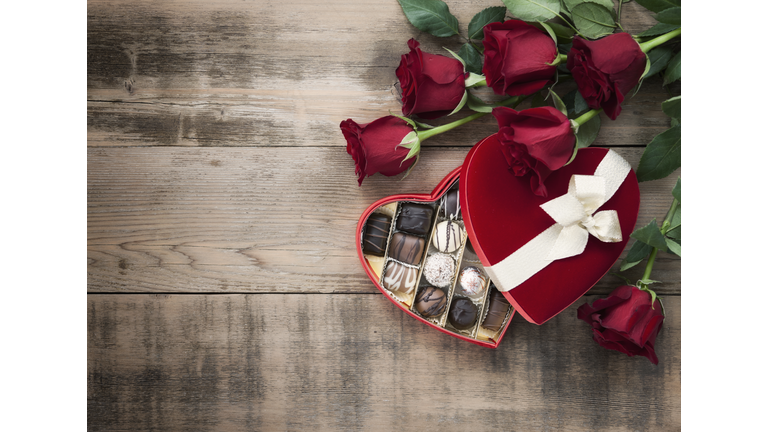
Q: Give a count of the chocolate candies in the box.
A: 12